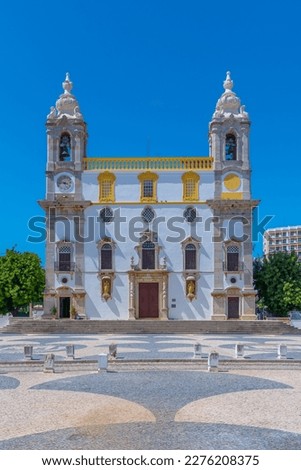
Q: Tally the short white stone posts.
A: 9